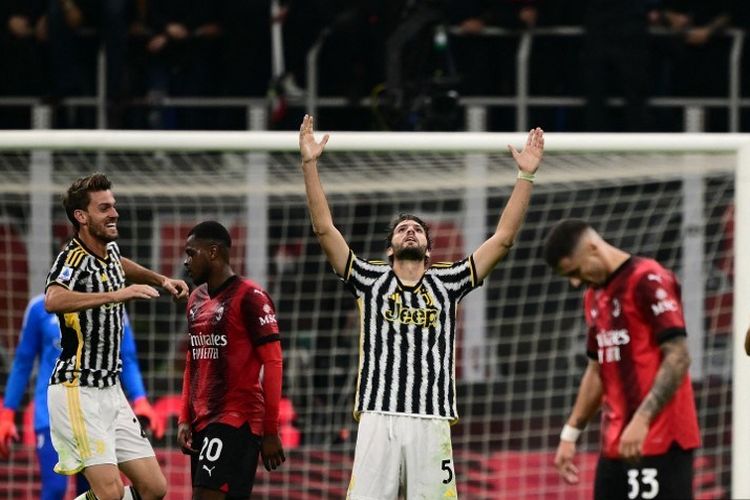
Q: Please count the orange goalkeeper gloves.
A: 2